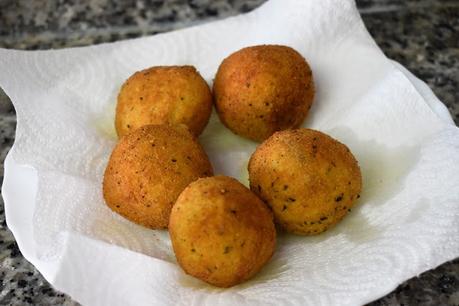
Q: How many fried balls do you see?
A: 5